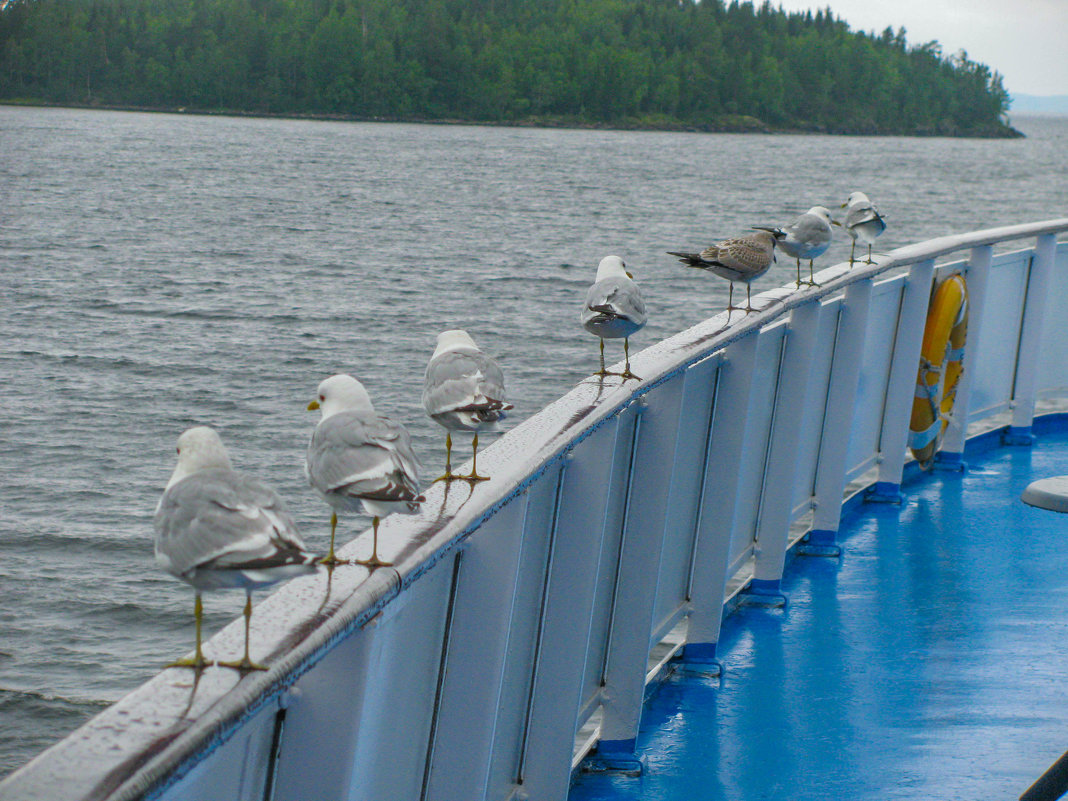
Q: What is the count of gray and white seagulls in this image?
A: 6